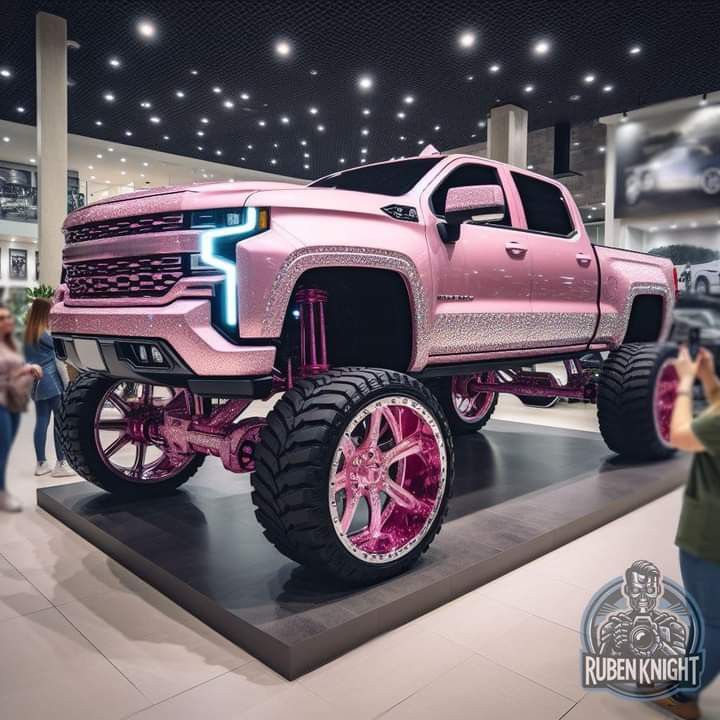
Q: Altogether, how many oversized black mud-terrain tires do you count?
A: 4